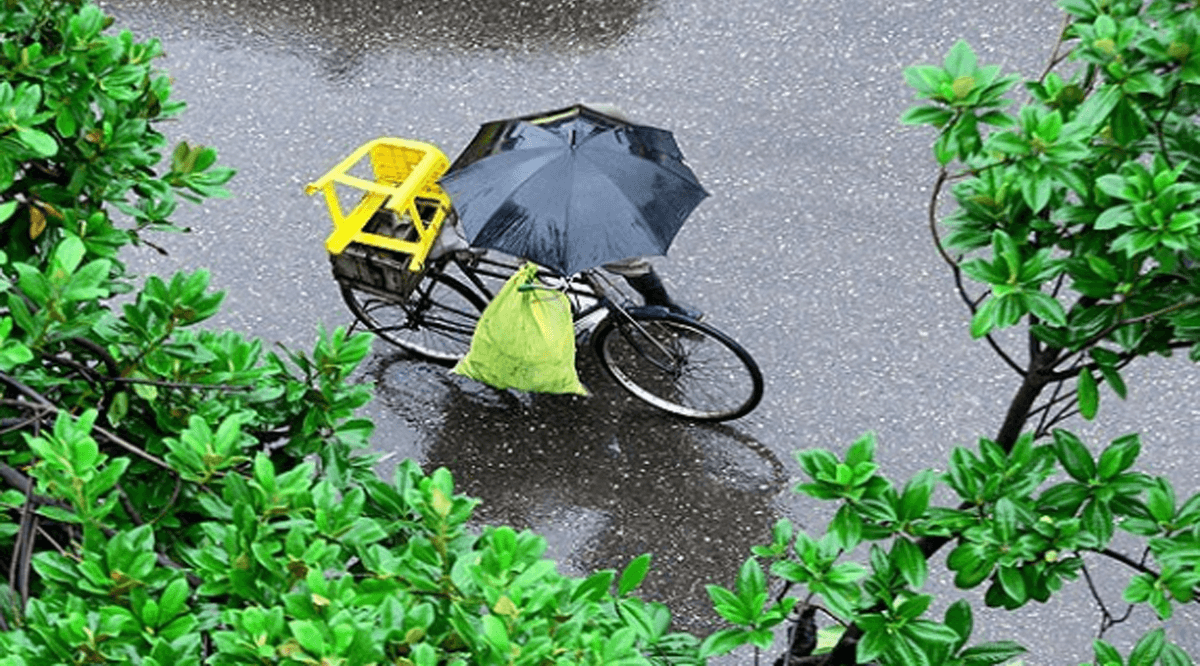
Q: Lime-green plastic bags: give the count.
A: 1